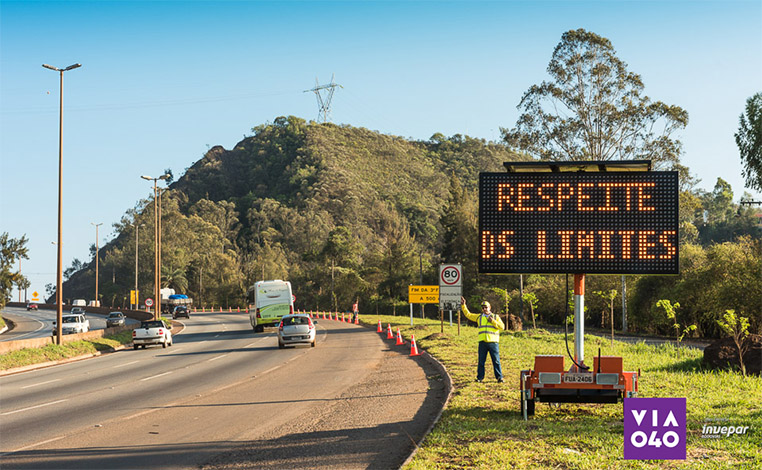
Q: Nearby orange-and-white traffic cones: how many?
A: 4